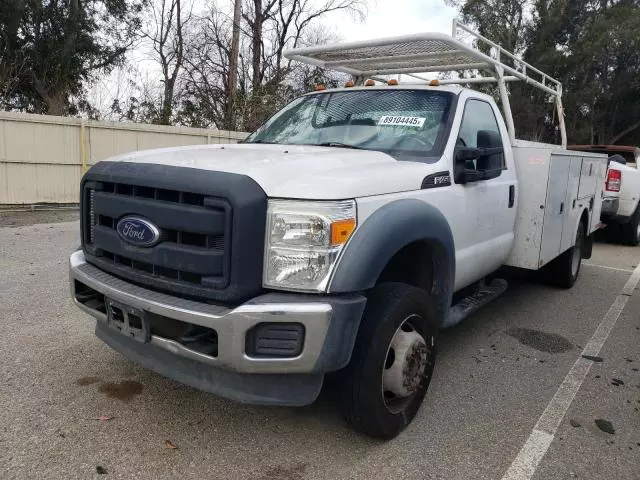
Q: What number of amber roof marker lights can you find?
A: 5